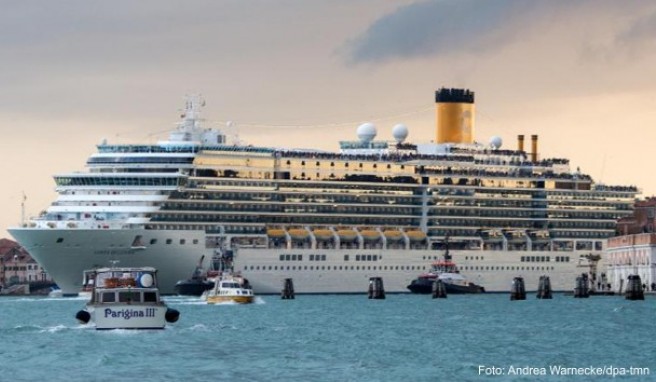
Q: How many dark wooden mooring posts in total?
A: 7